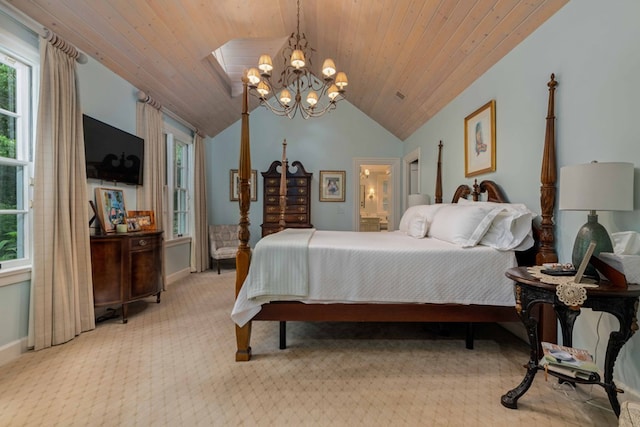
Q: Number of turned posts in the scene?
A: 4